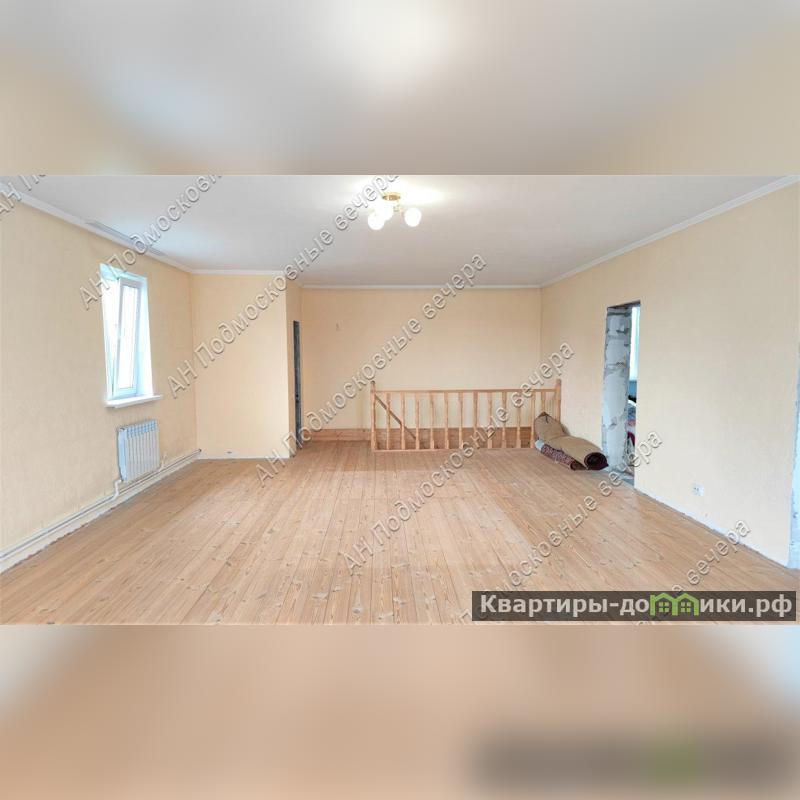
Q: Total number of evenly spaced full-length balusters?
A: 11